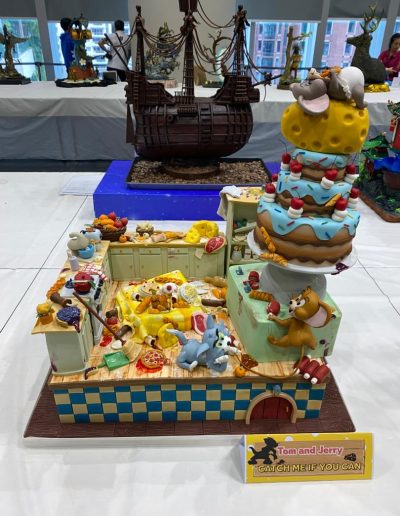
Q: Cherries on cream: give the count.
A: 9